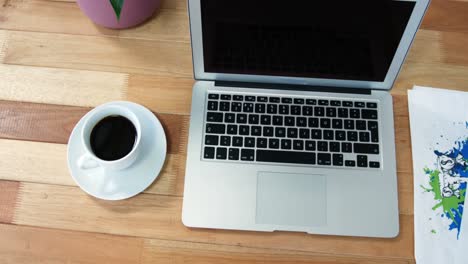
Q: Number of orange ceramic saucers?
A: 0